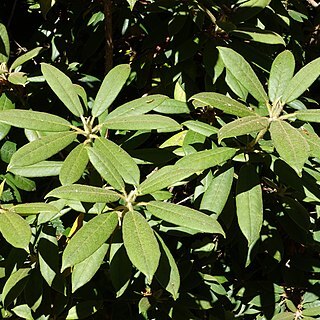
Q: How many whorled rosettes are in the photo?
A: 3